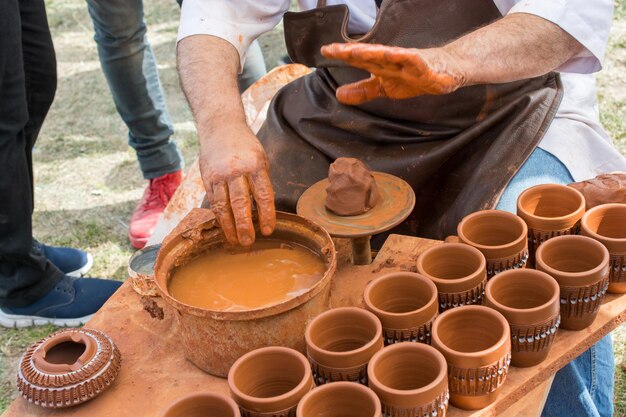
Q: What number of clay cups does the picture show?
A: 13